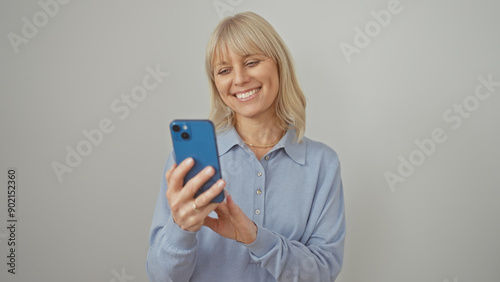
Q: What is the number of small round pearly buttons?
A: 4